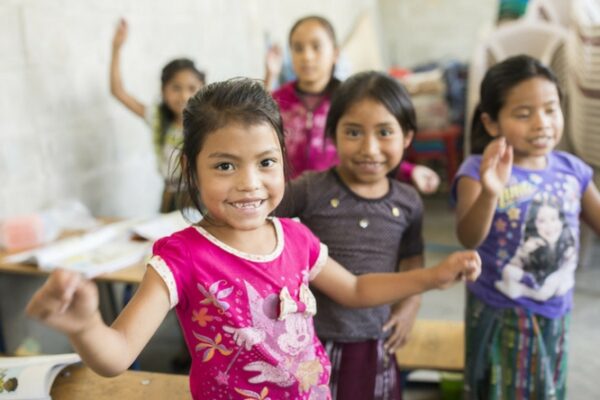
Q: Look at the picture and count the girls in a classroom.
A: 5